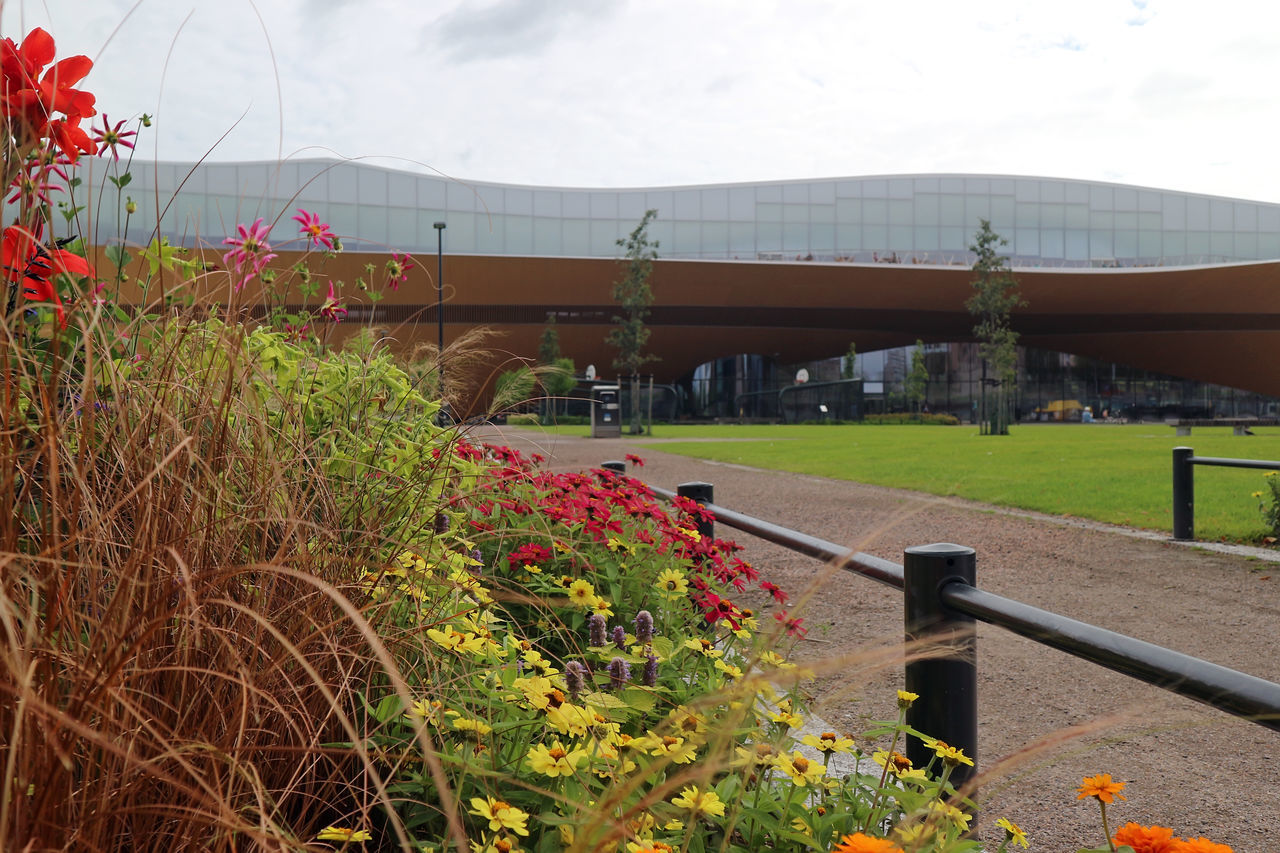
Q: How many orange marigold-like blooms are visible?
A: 4